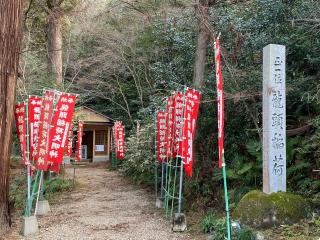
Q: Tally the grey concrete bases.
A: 4